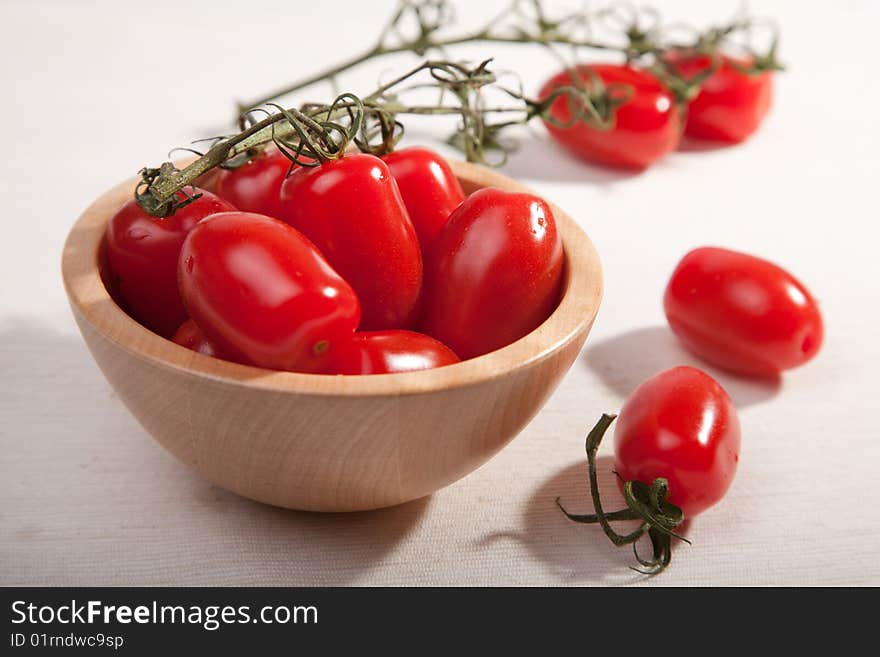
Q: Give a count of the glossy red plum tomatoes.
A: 12